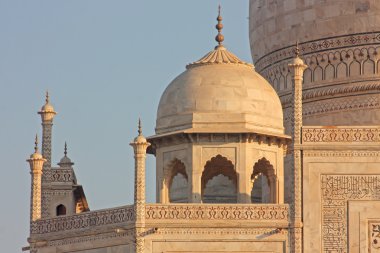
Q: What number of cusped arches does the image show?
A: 3